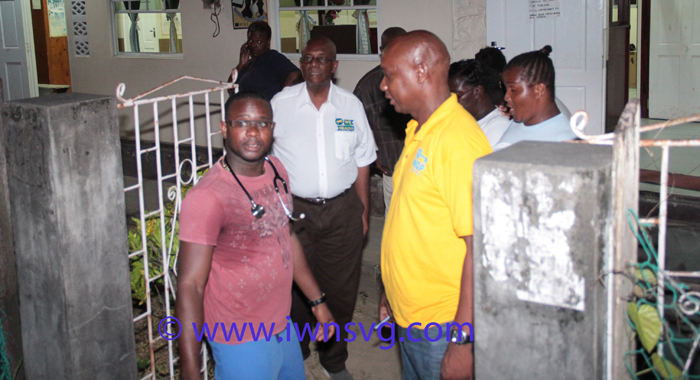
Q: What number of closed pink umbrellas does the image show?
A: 0